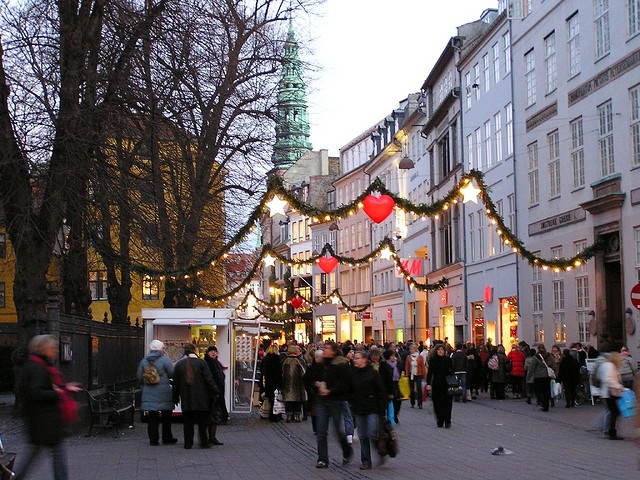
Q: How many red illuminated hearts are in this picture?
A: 3